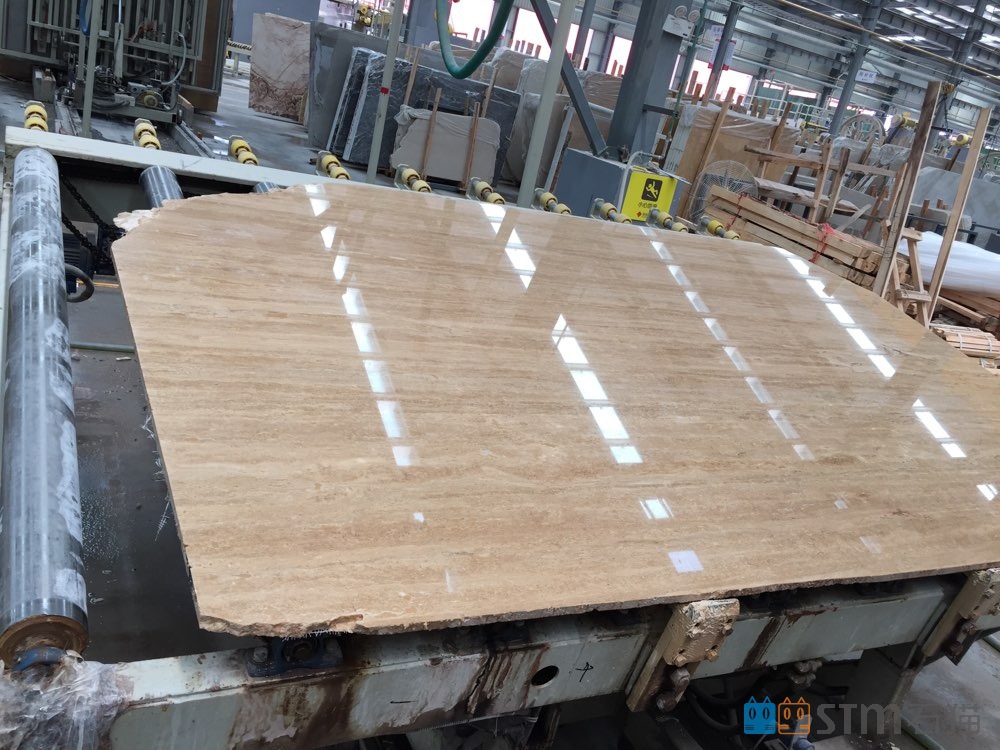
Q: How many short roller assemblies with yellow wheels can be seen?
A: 10